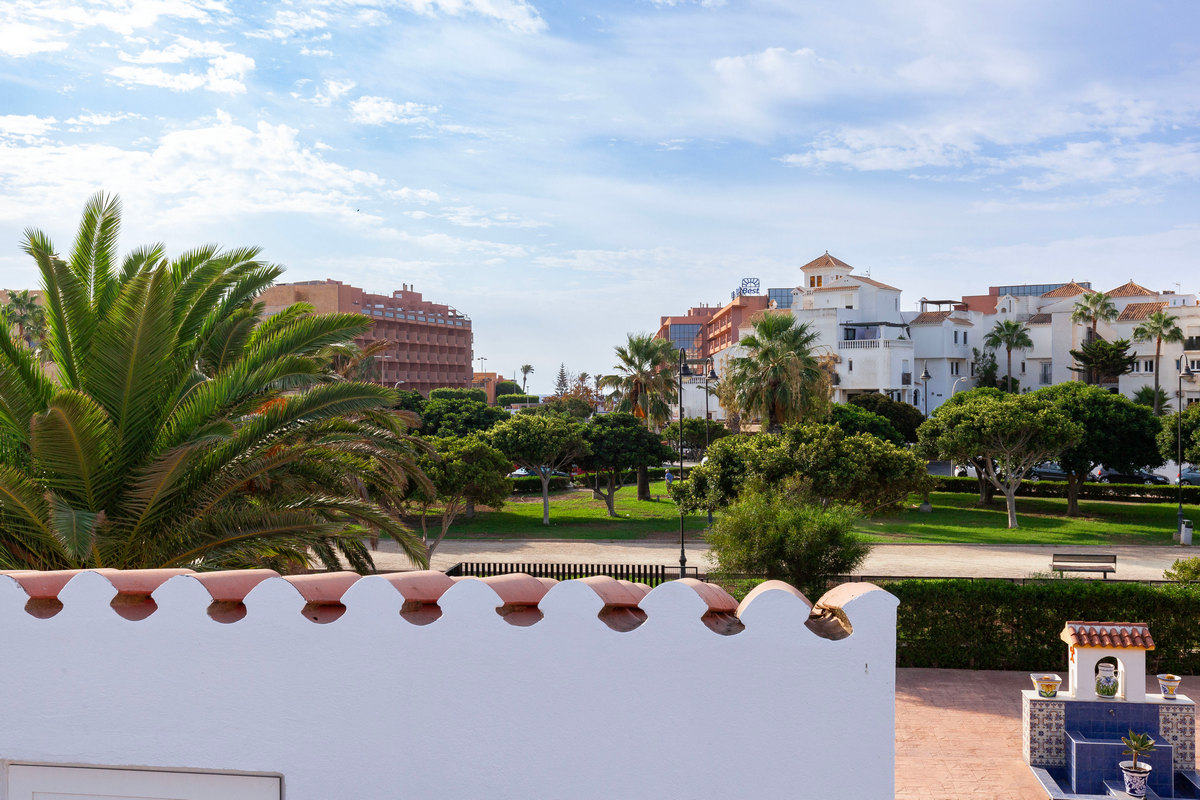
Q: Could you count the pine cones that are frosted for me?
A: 0